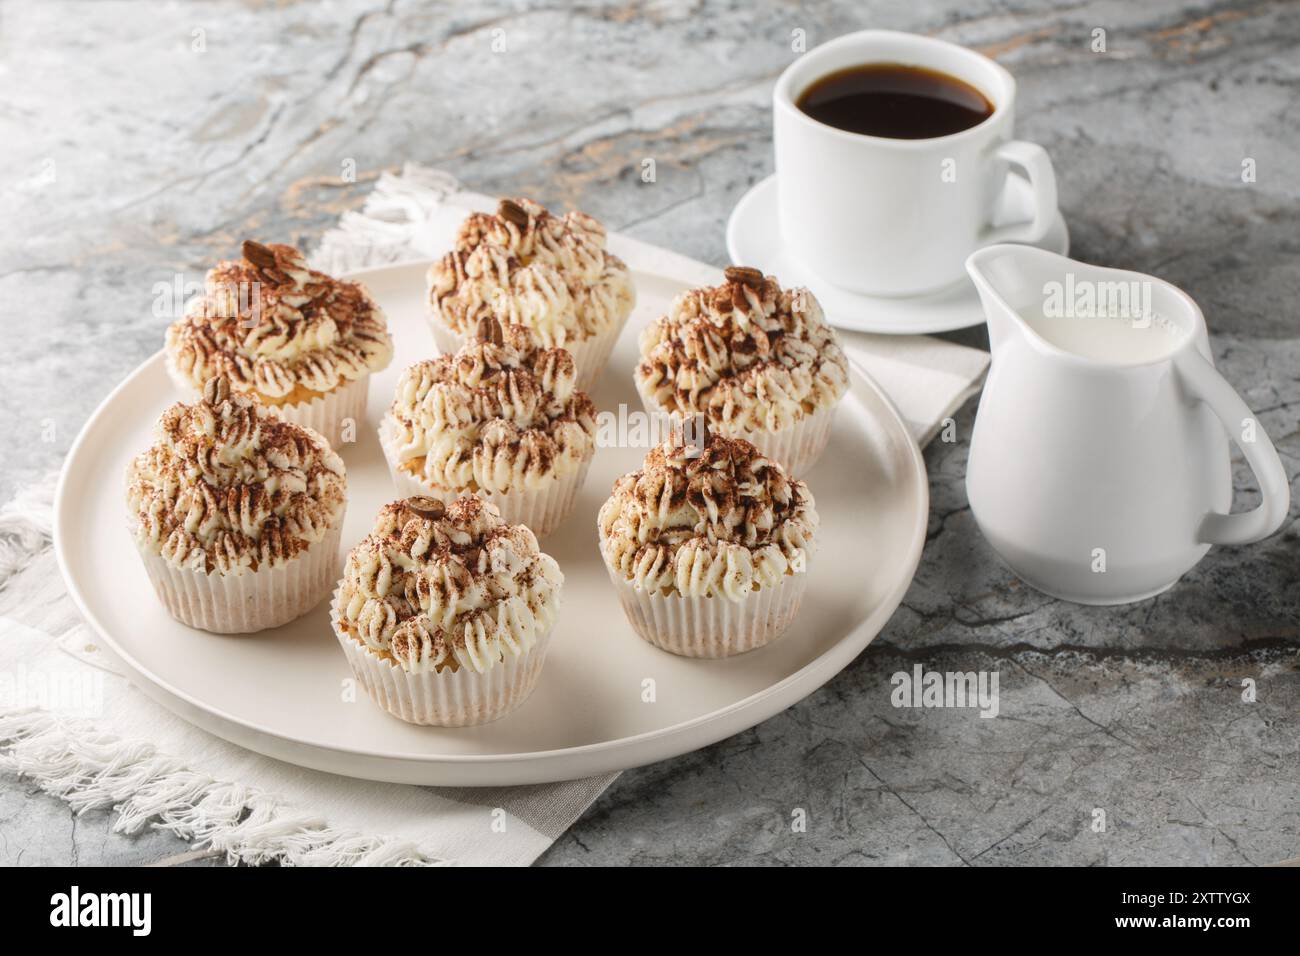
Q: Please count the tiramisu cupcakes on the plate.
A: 7